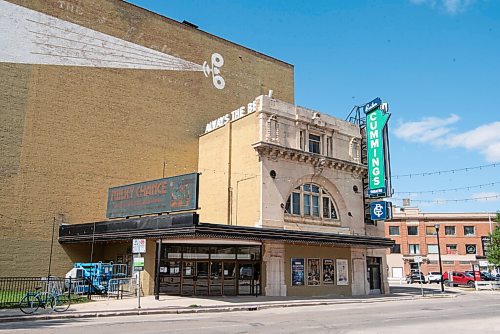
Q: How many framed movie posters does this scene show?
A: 4